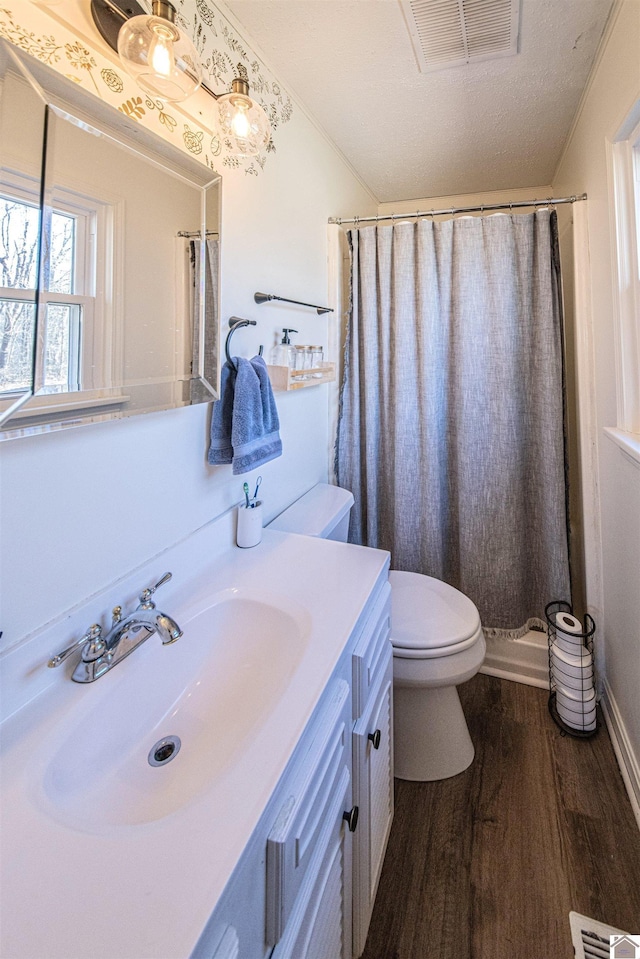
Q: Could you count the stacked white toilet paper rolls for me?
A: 3